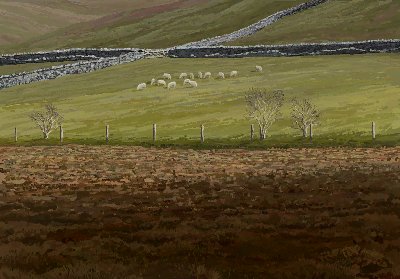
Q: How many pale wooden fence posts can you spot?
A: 8